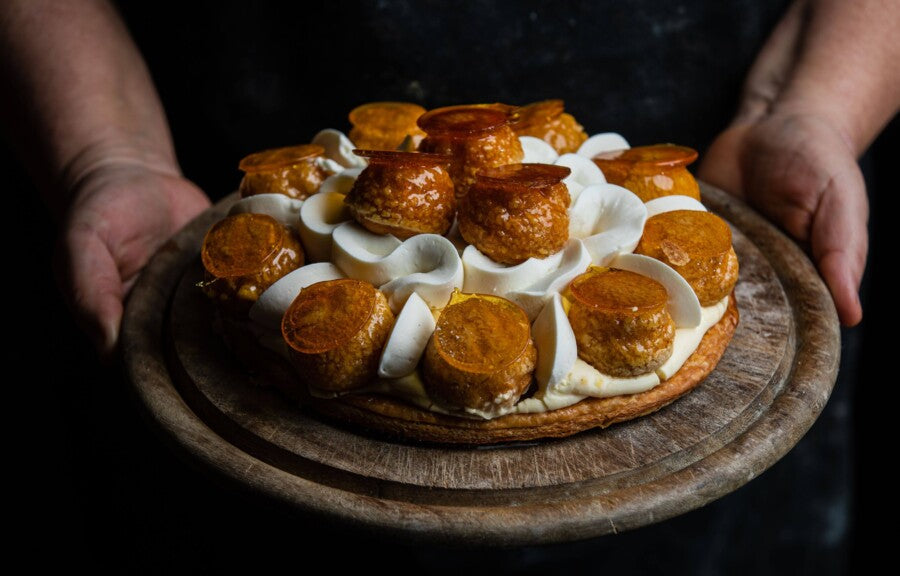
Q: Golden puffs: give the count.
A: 12